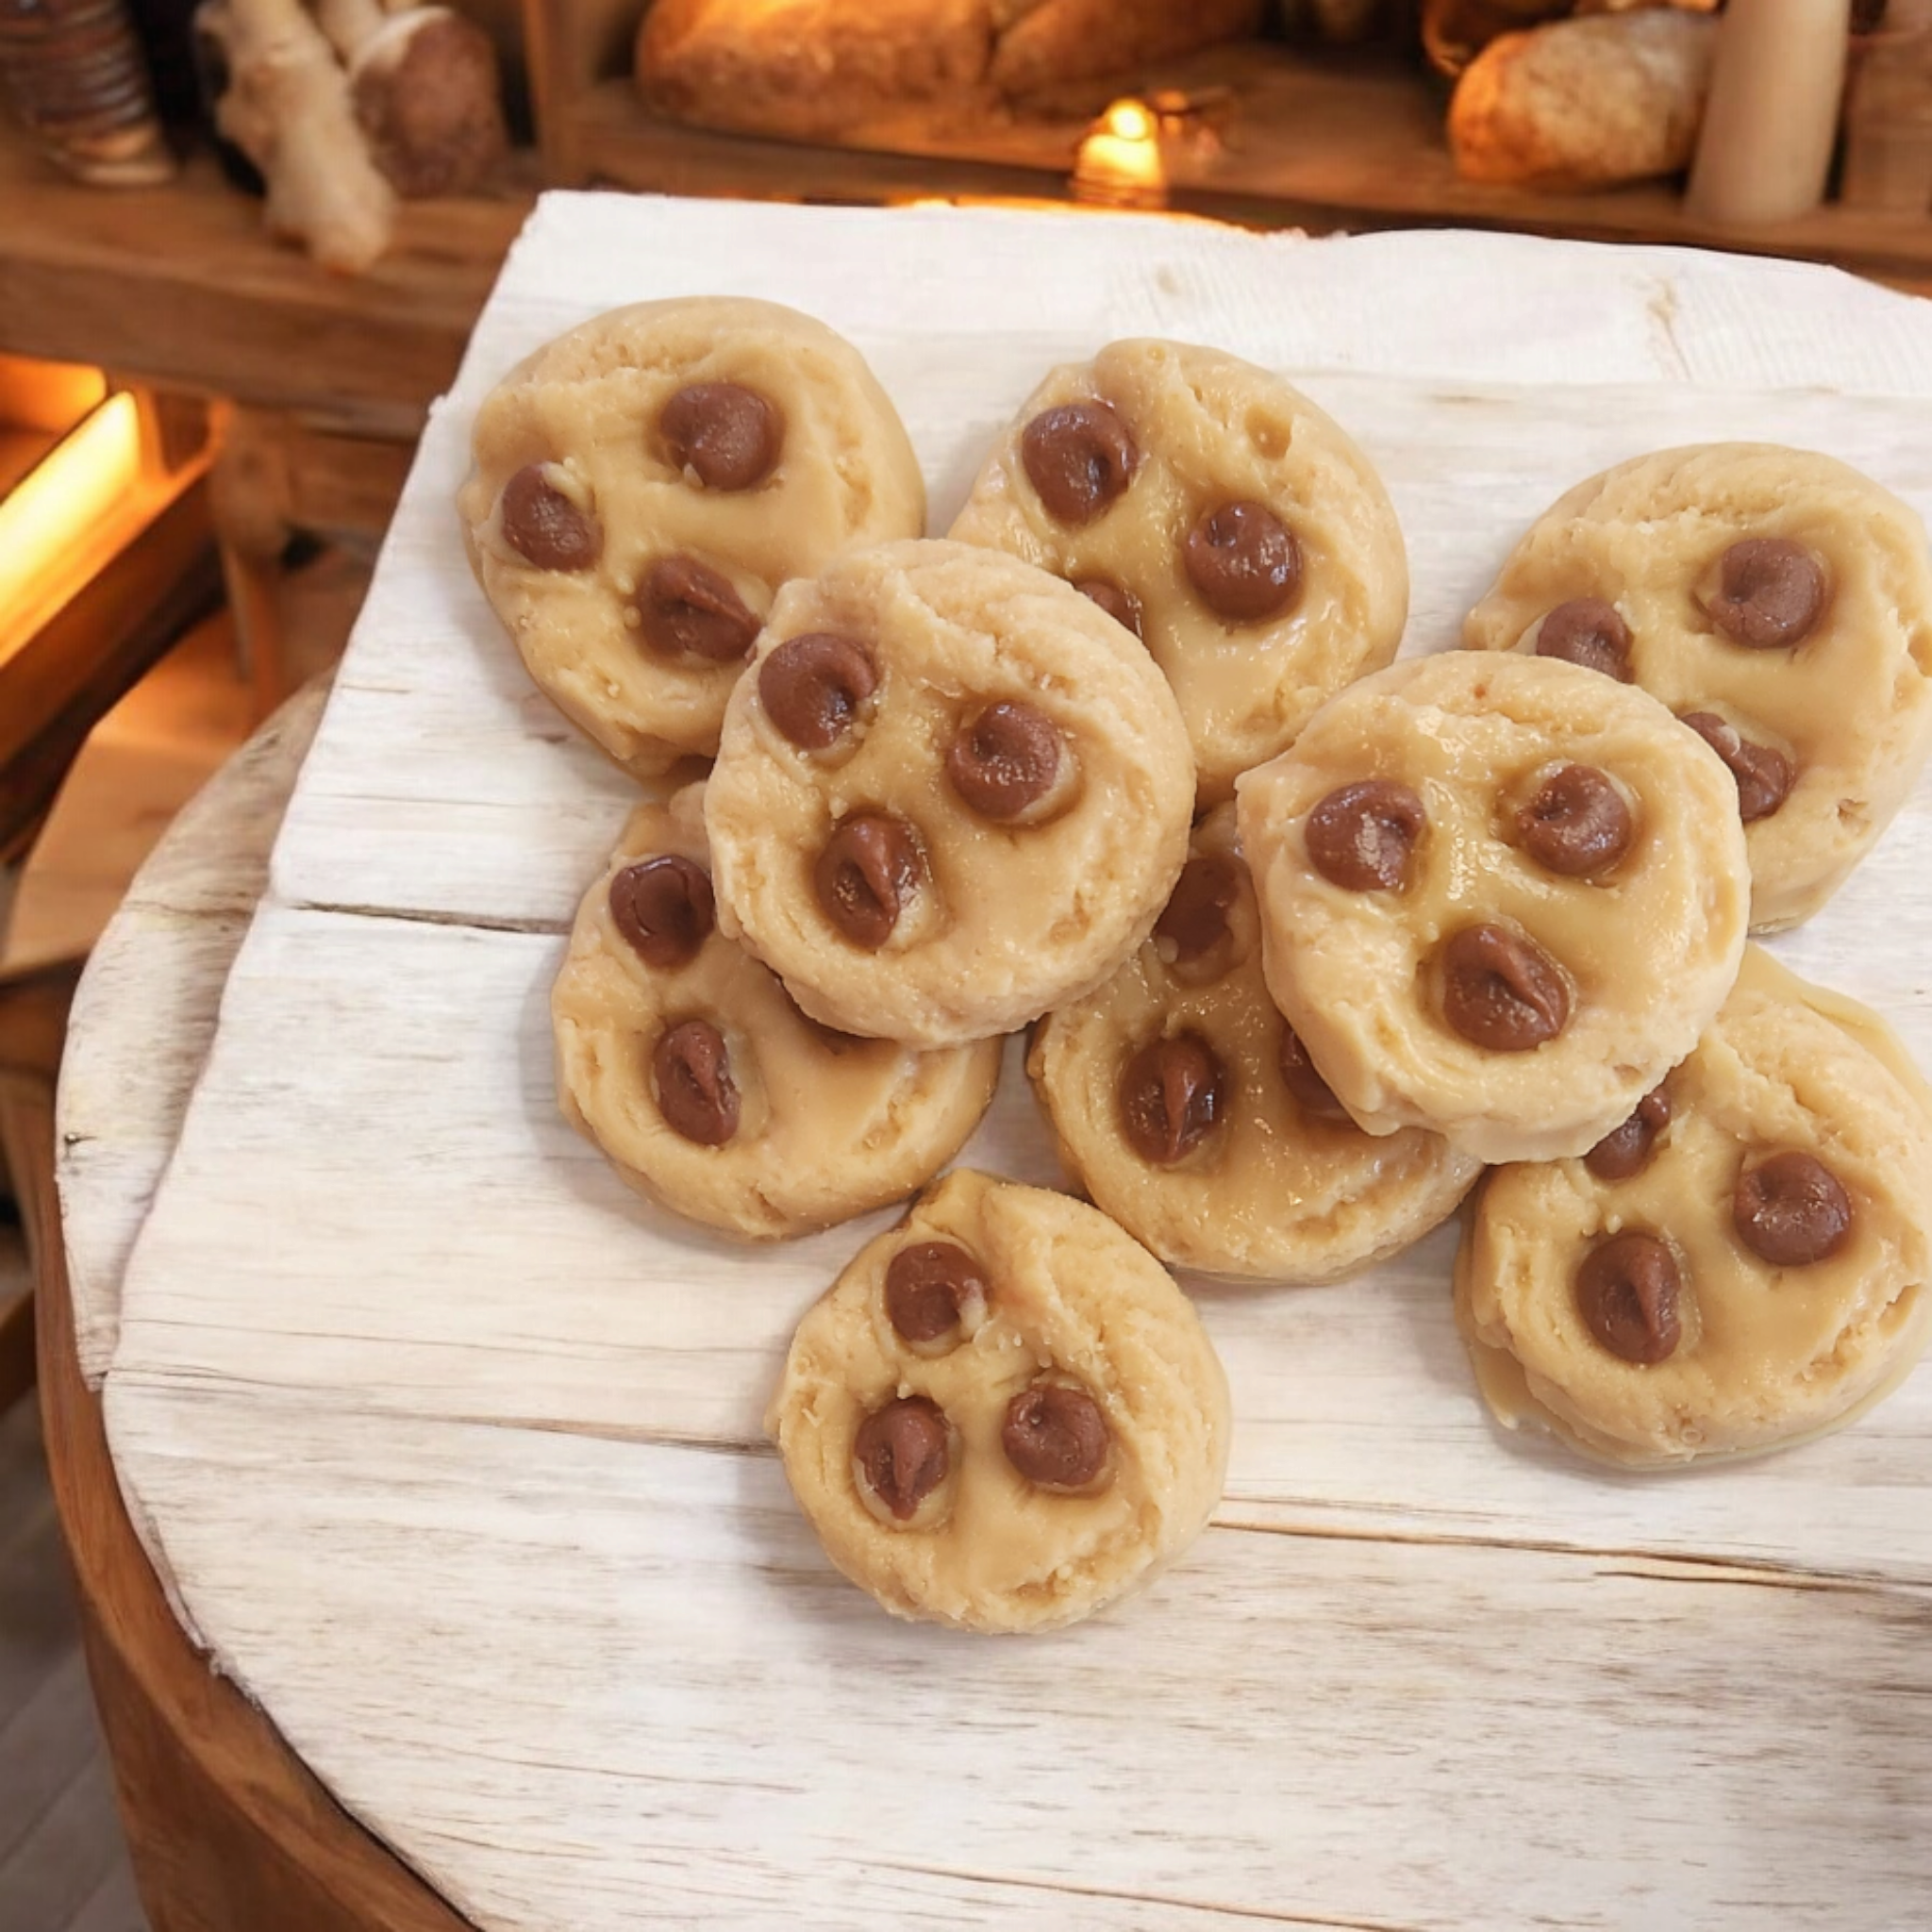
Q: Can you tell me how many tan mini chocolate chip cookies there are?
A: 9